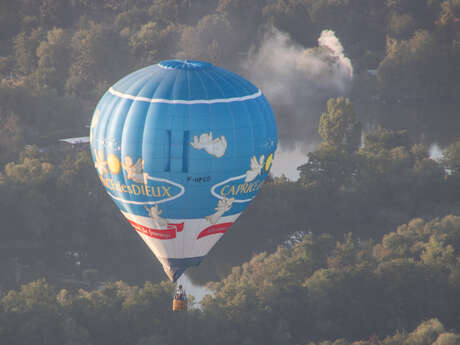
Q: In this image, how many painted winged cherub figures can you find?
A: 6